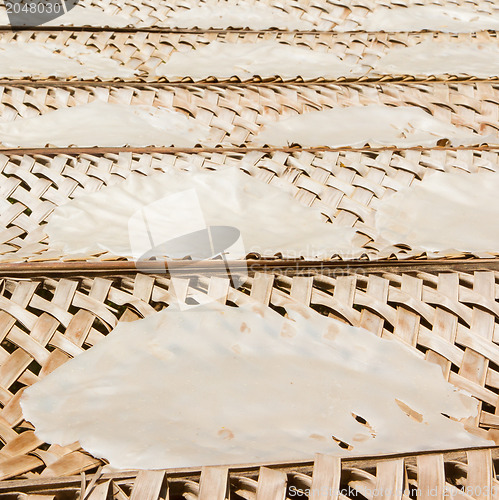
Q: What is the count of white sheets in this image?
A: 11